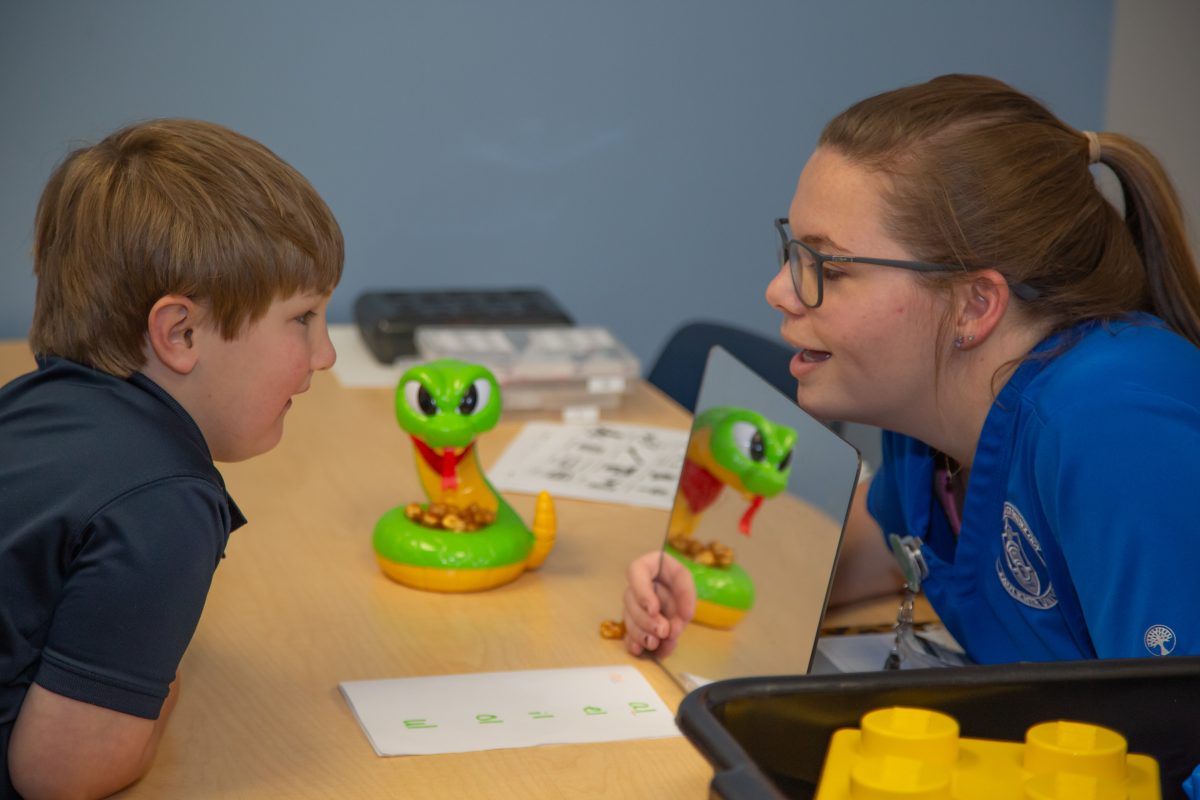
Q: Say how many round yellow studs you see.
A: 4